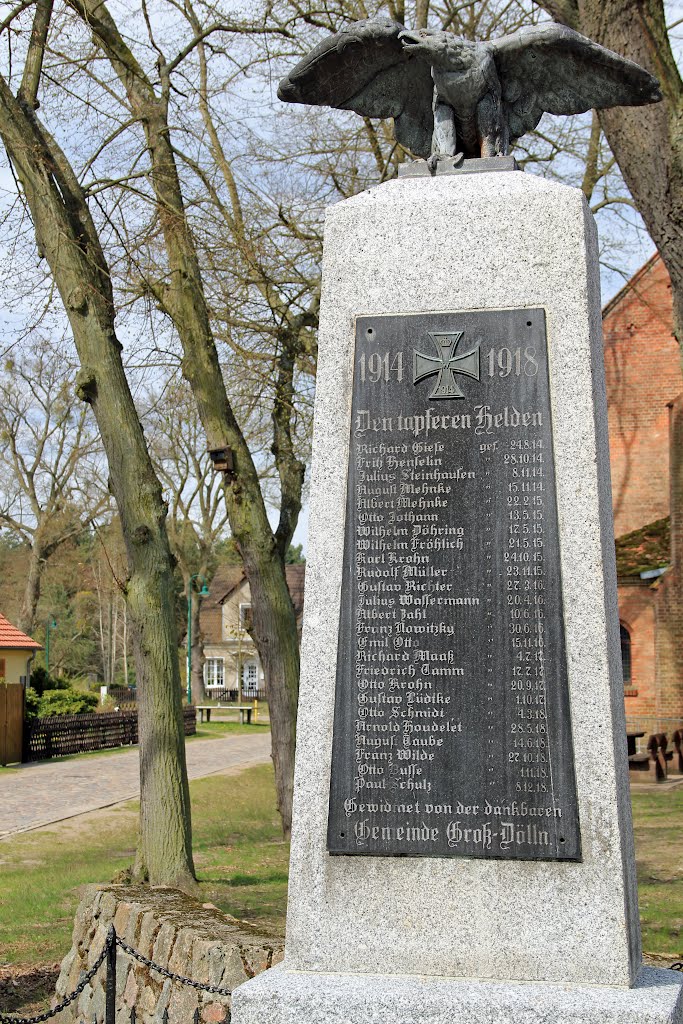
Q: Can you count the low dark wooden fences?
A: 1